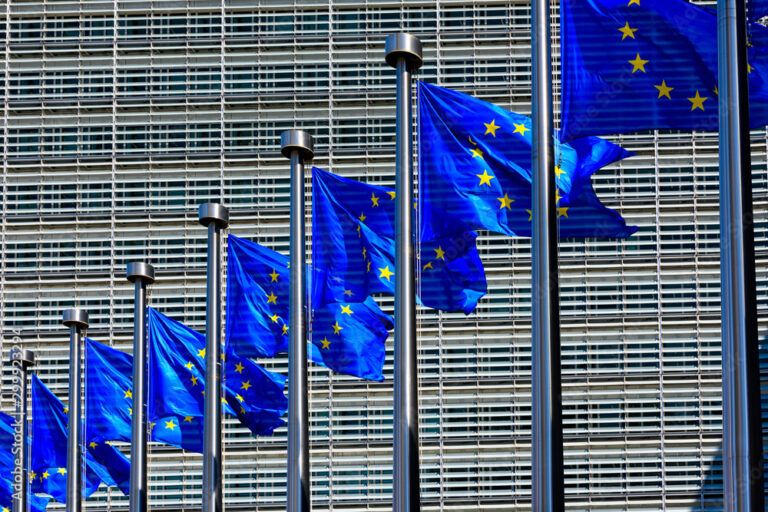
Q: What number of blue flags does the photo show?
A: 8